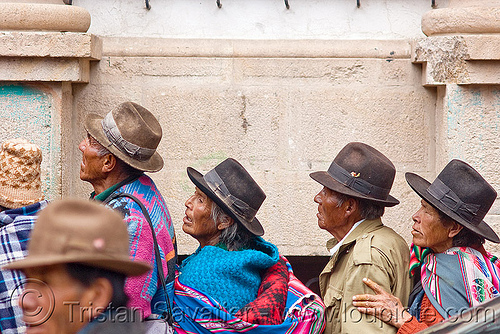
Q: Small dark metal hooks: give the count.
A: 5